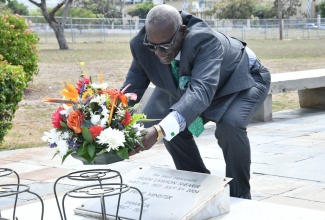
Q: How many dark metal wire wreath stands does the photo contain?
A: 4